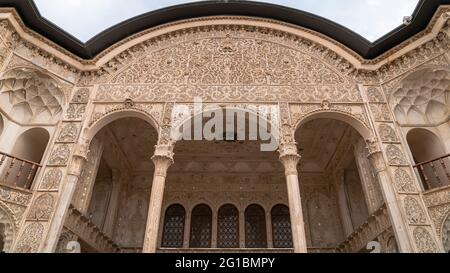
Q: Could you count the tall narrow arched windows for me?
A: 5